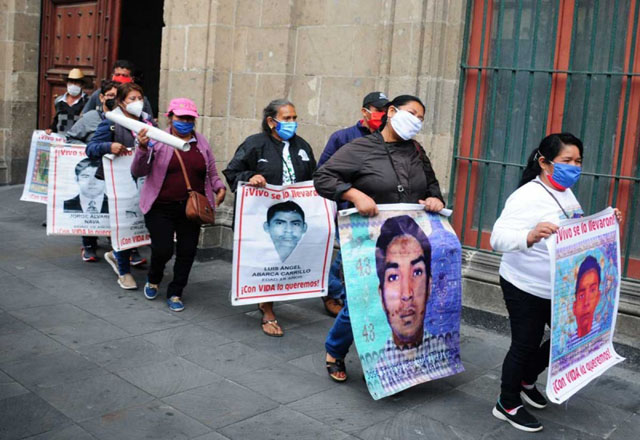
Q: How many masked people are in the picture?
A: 9